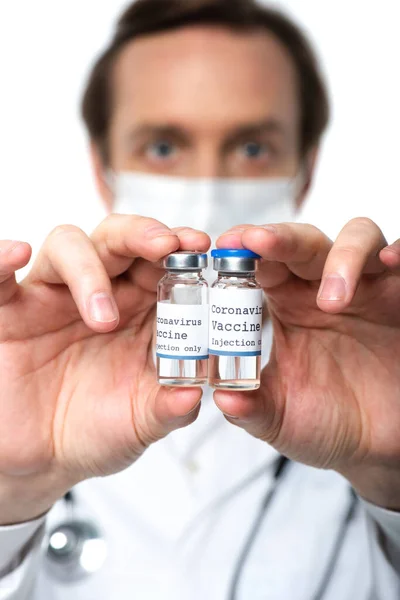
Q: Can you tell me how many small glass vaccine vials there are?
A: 2